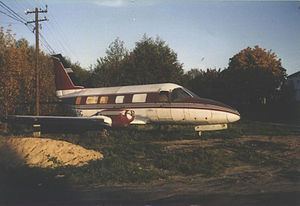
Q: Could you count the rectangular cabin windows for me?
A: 5